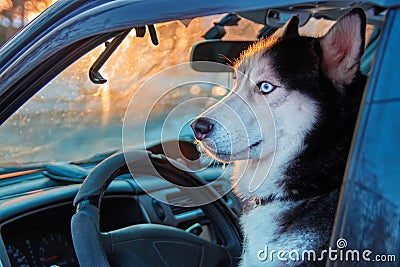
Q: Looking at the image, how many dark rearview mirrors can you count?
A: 1